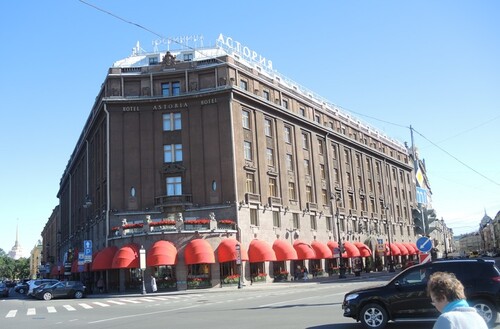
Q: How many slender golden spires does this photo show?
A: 1